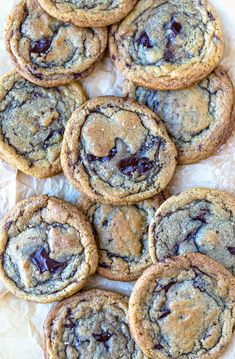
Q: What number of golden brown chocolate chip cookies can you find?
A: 11